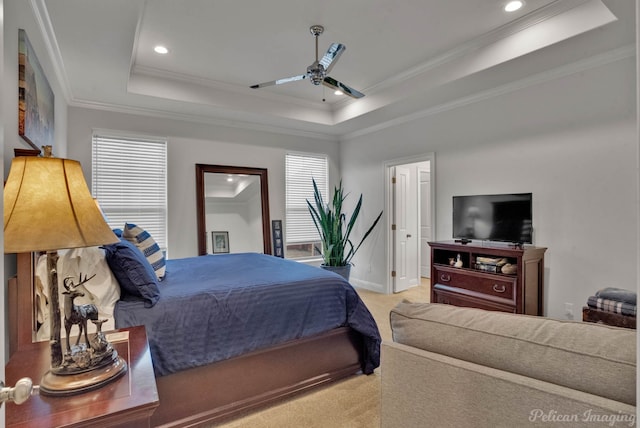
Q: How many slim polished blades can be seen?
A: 3